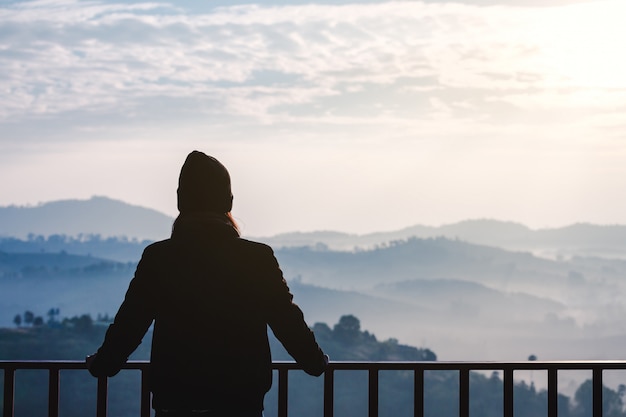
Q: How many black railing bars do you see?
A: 12